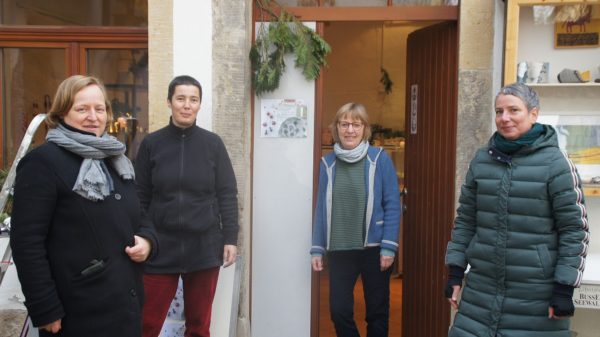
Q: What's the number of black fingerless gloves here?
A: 2